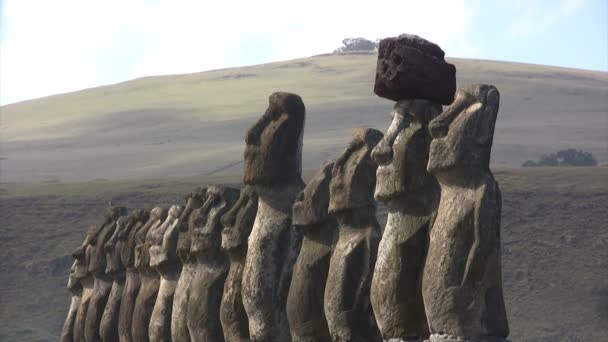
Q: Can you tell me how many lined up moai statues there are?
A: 15